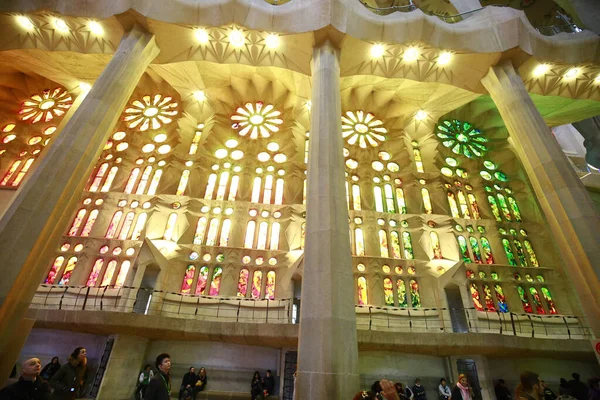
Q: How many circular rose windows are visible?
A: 5